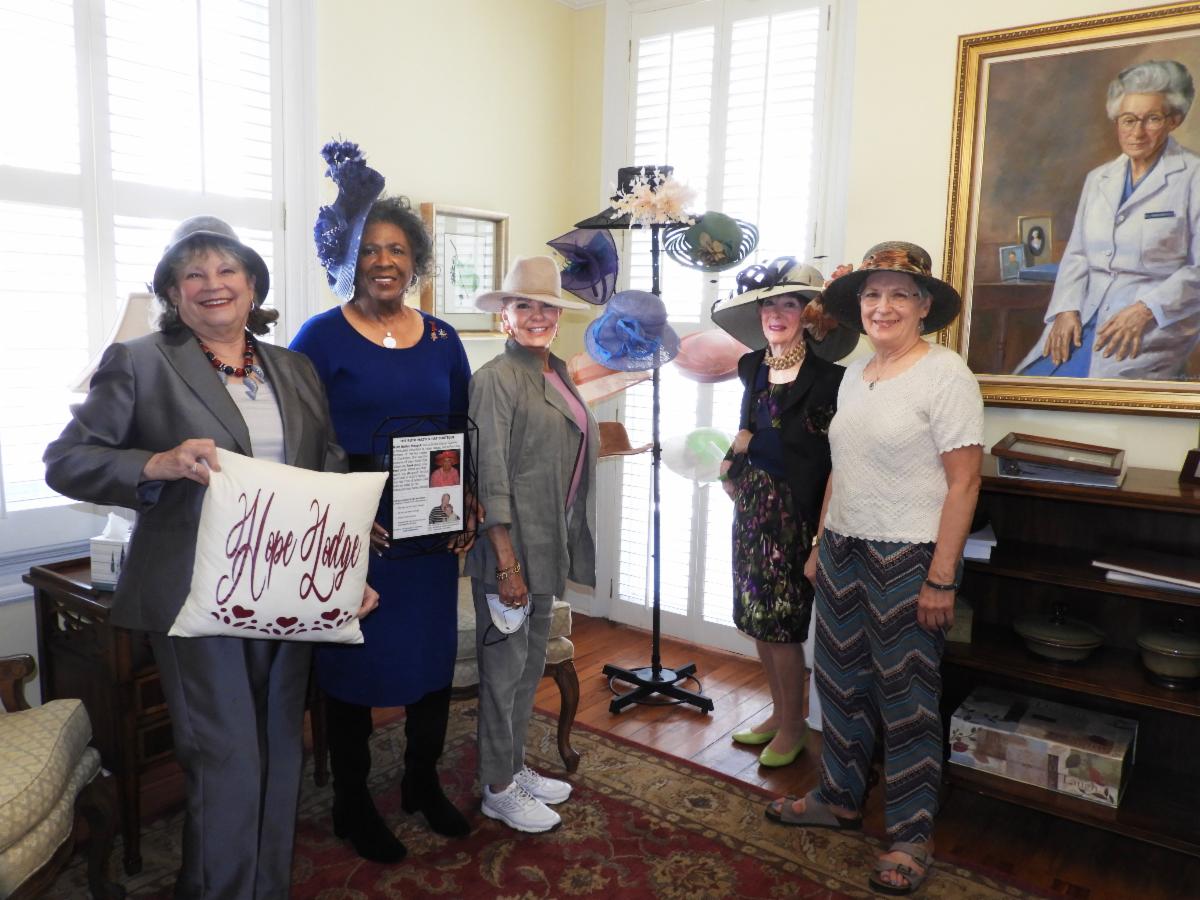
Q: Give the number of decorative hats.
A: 13